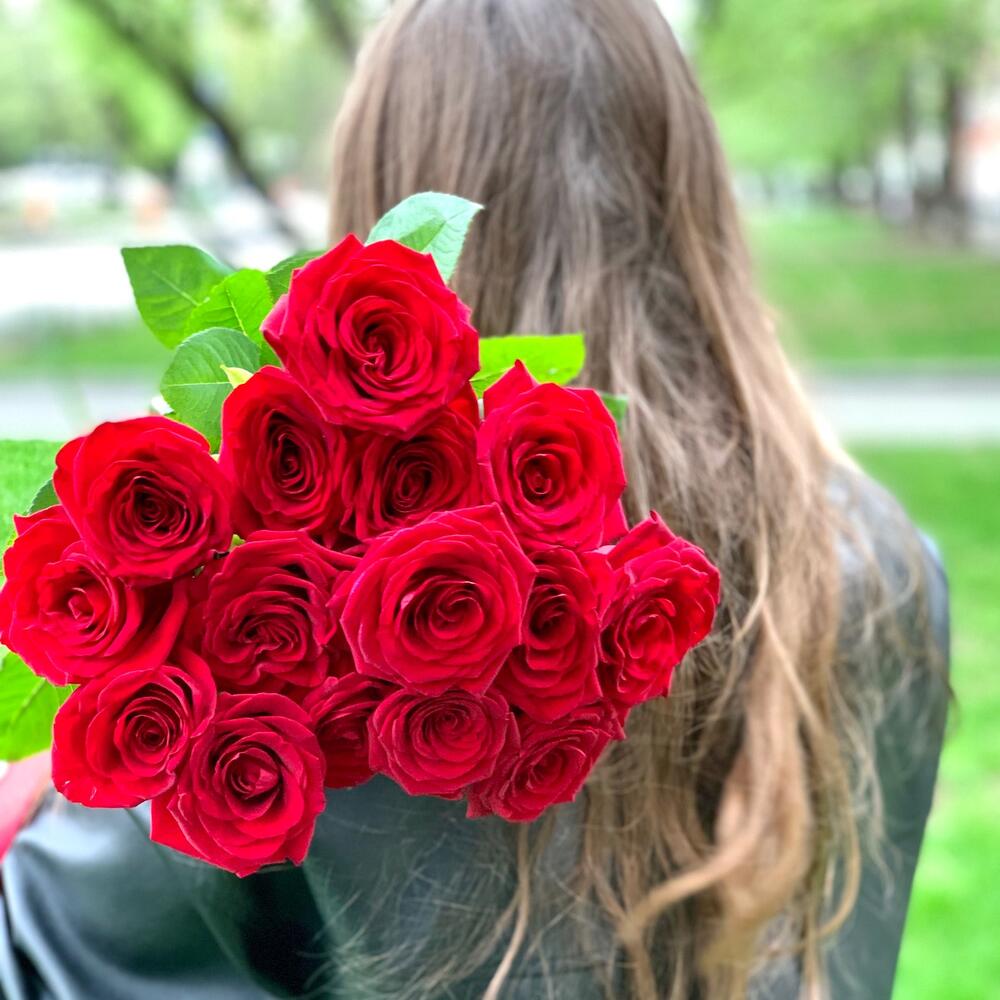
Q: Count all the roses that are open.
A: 15